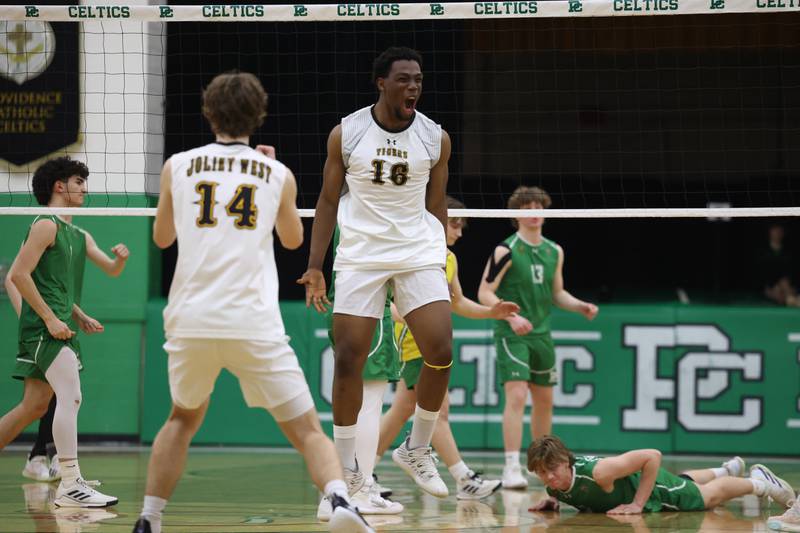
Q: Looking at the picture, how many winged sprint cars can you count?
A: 0